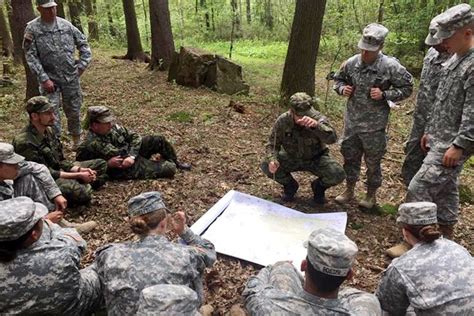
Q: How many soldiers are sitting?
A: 8